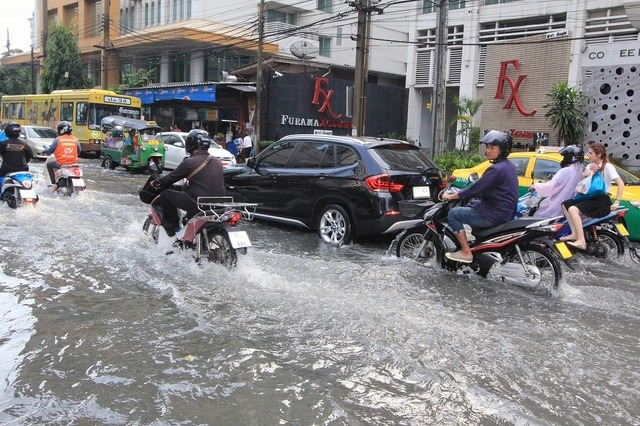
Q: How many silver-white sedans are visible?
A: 2